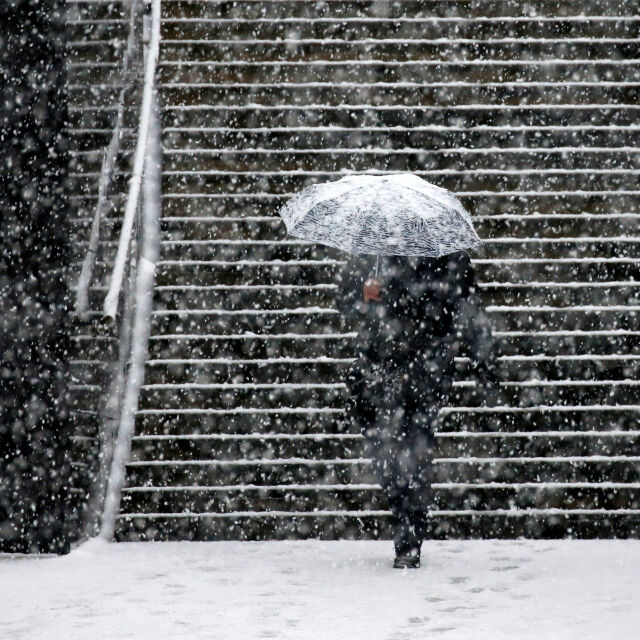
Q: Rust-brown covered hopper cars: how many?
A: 0